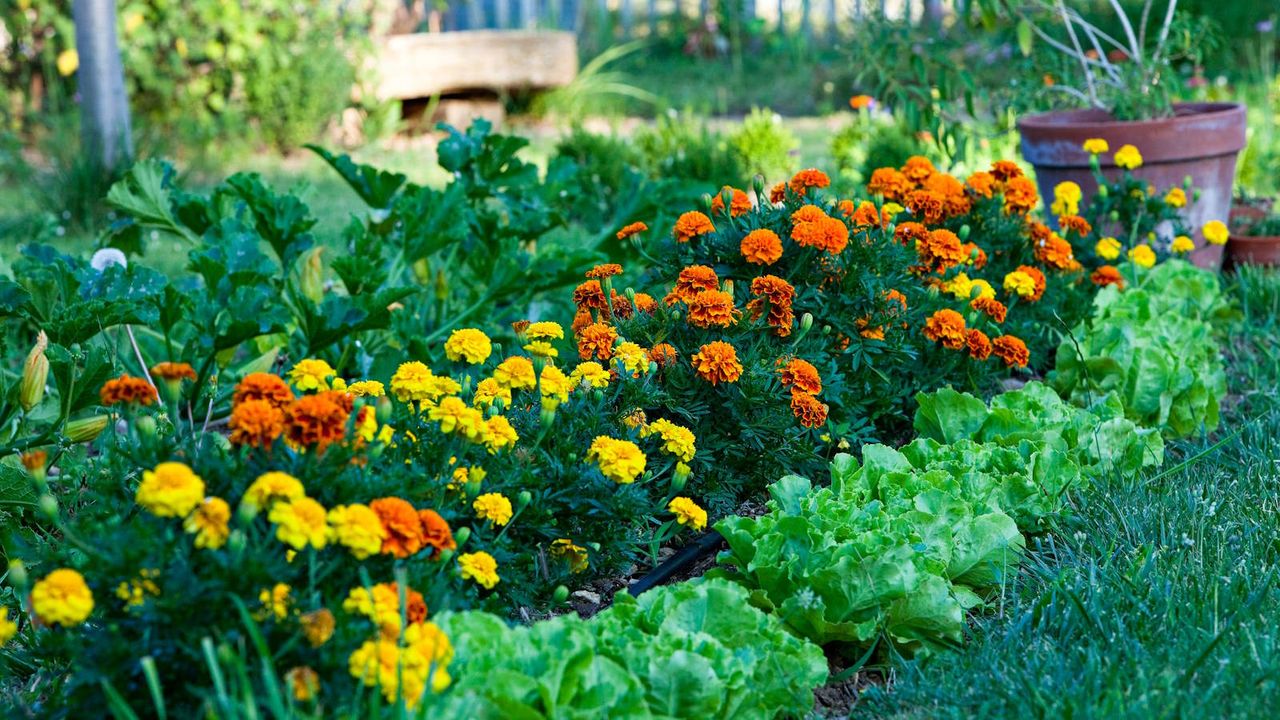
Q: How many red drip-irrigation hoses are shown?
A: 0